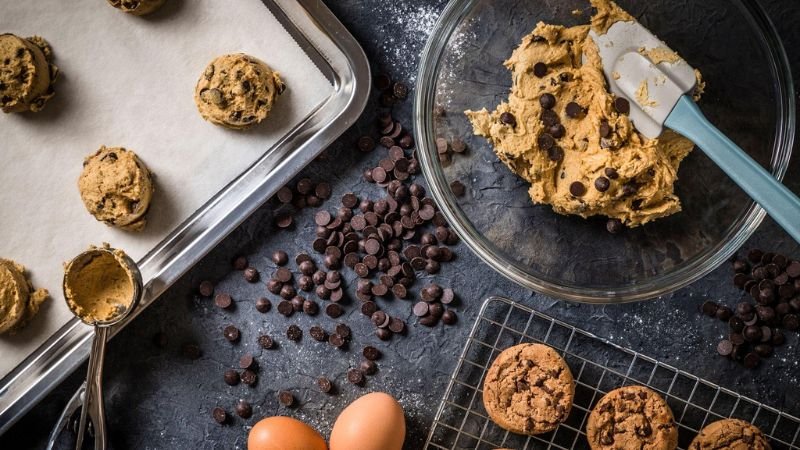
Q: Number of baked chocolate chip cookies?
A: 3